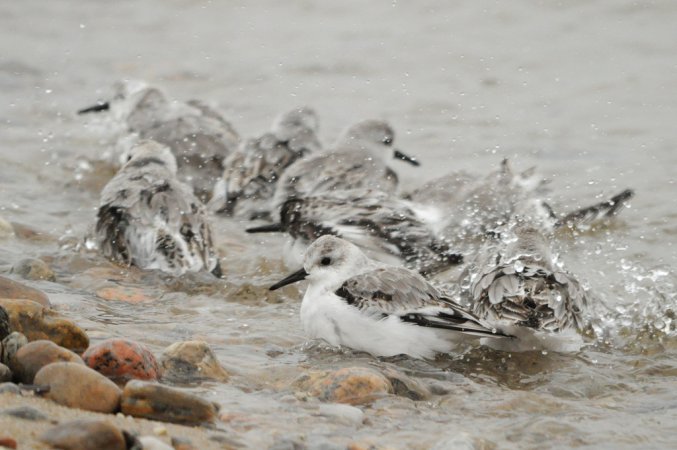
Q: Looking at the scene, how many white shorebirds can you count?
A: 8